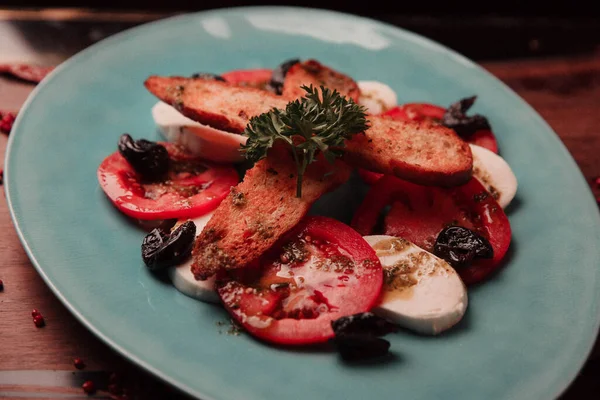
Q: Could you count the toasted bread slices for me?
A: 4